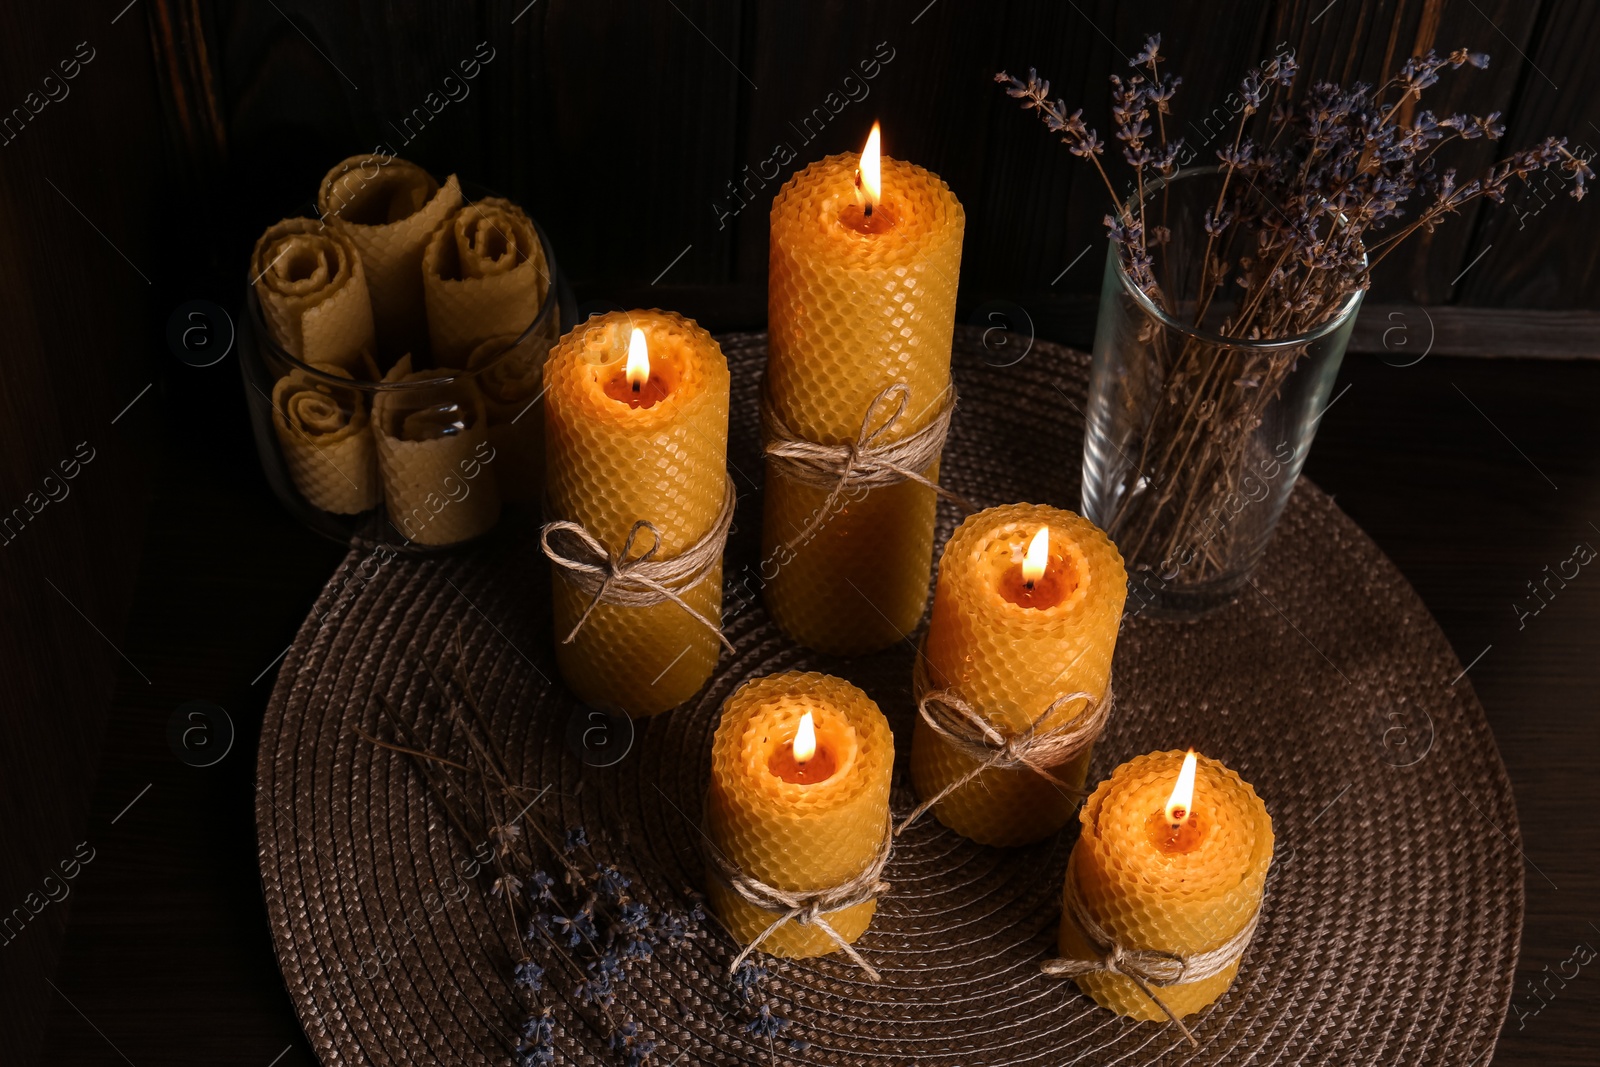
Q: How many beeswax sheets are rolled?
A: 6